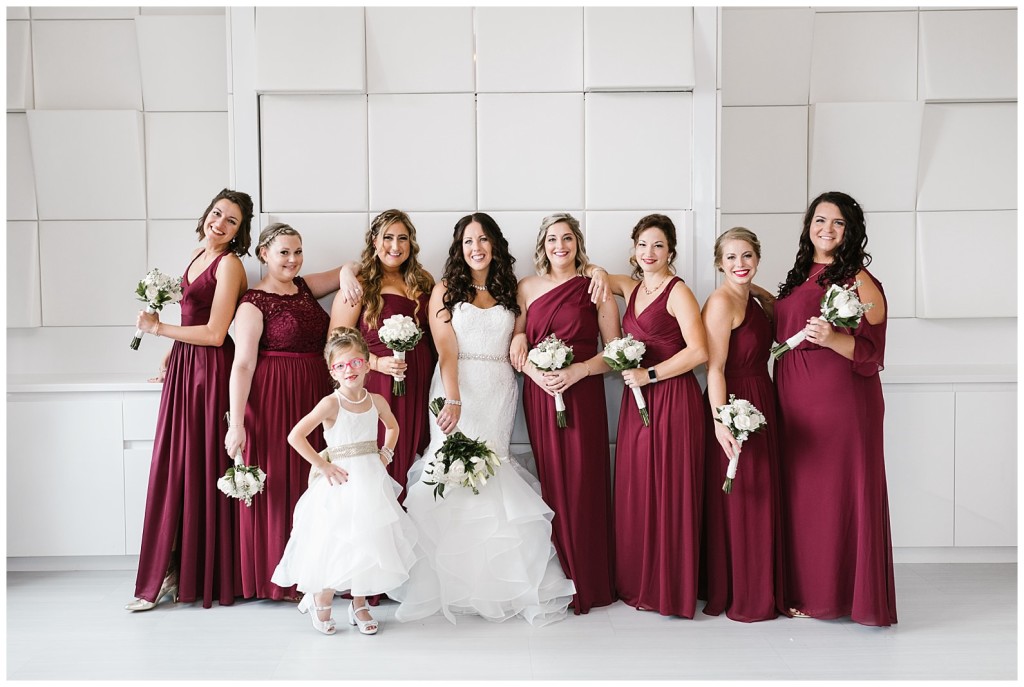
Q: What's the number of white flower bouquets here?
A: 8